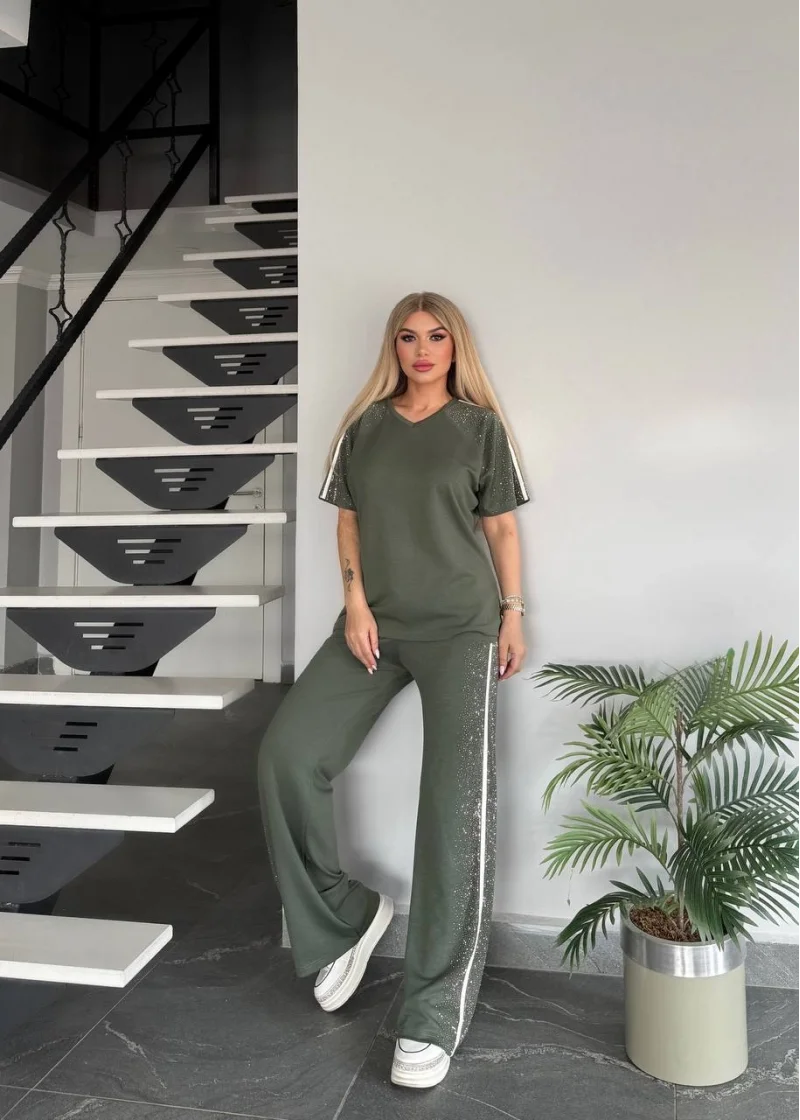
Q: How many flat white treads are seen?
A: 12